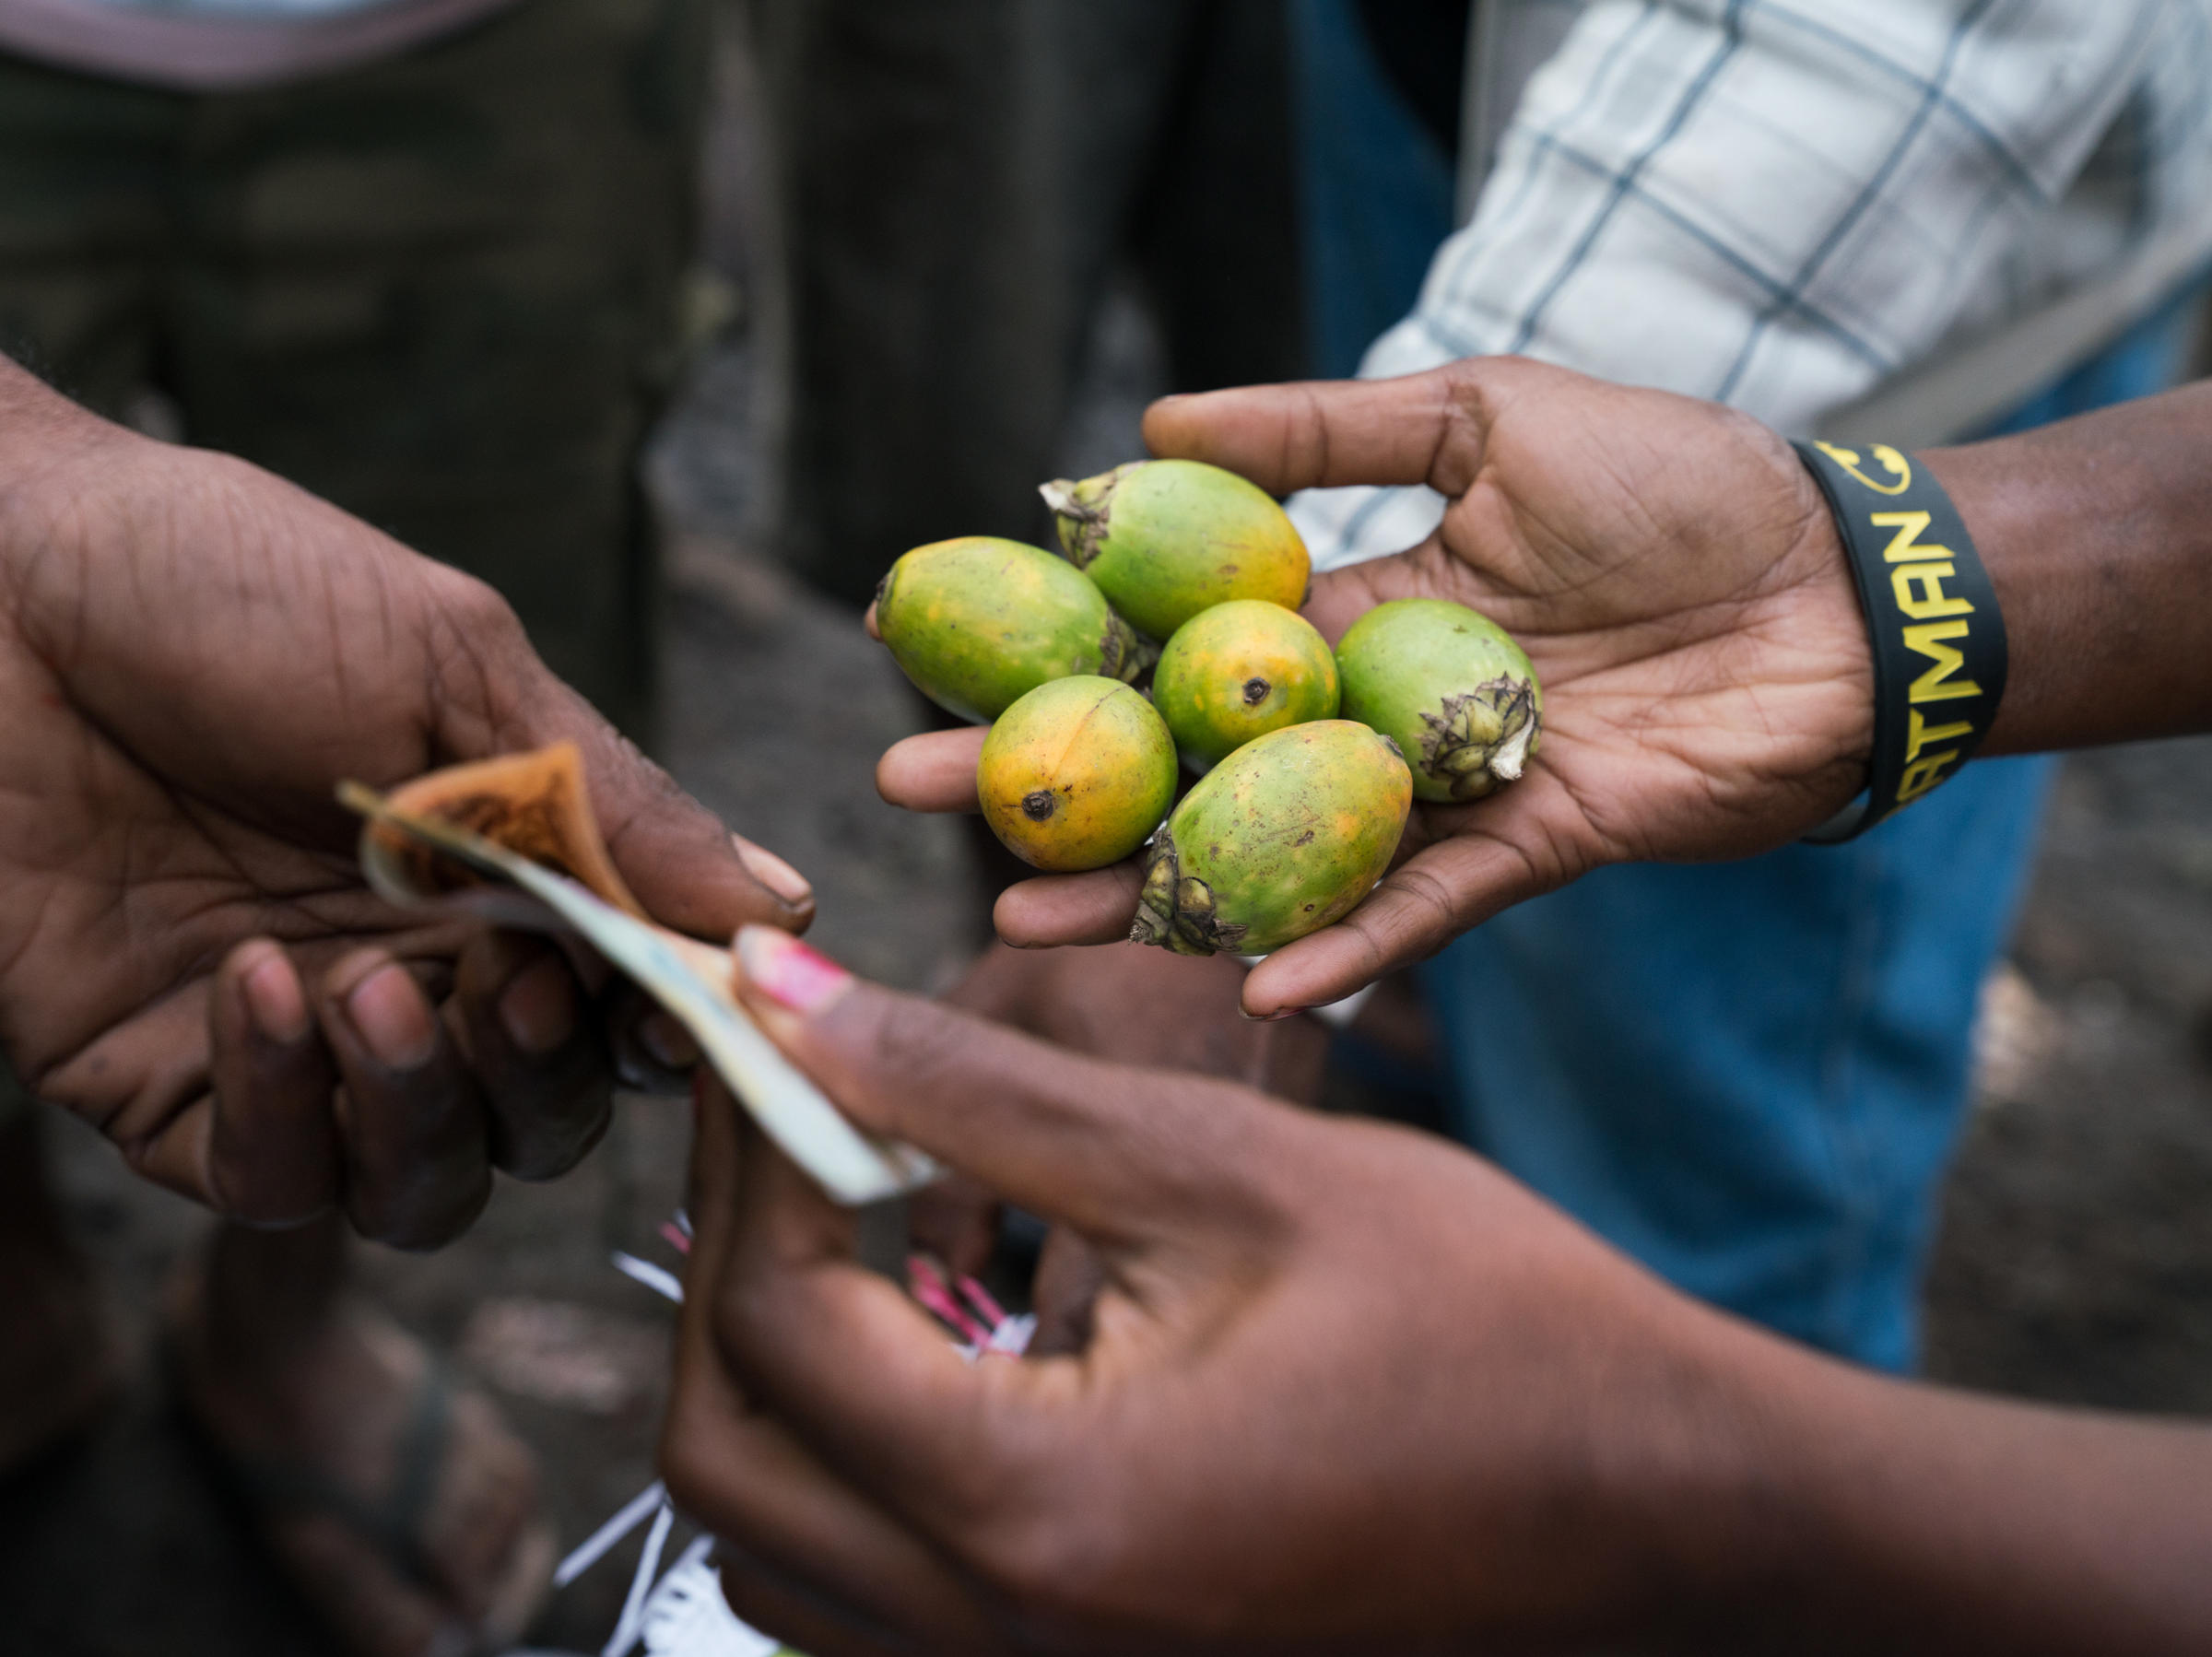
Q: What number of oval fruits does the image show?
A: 6